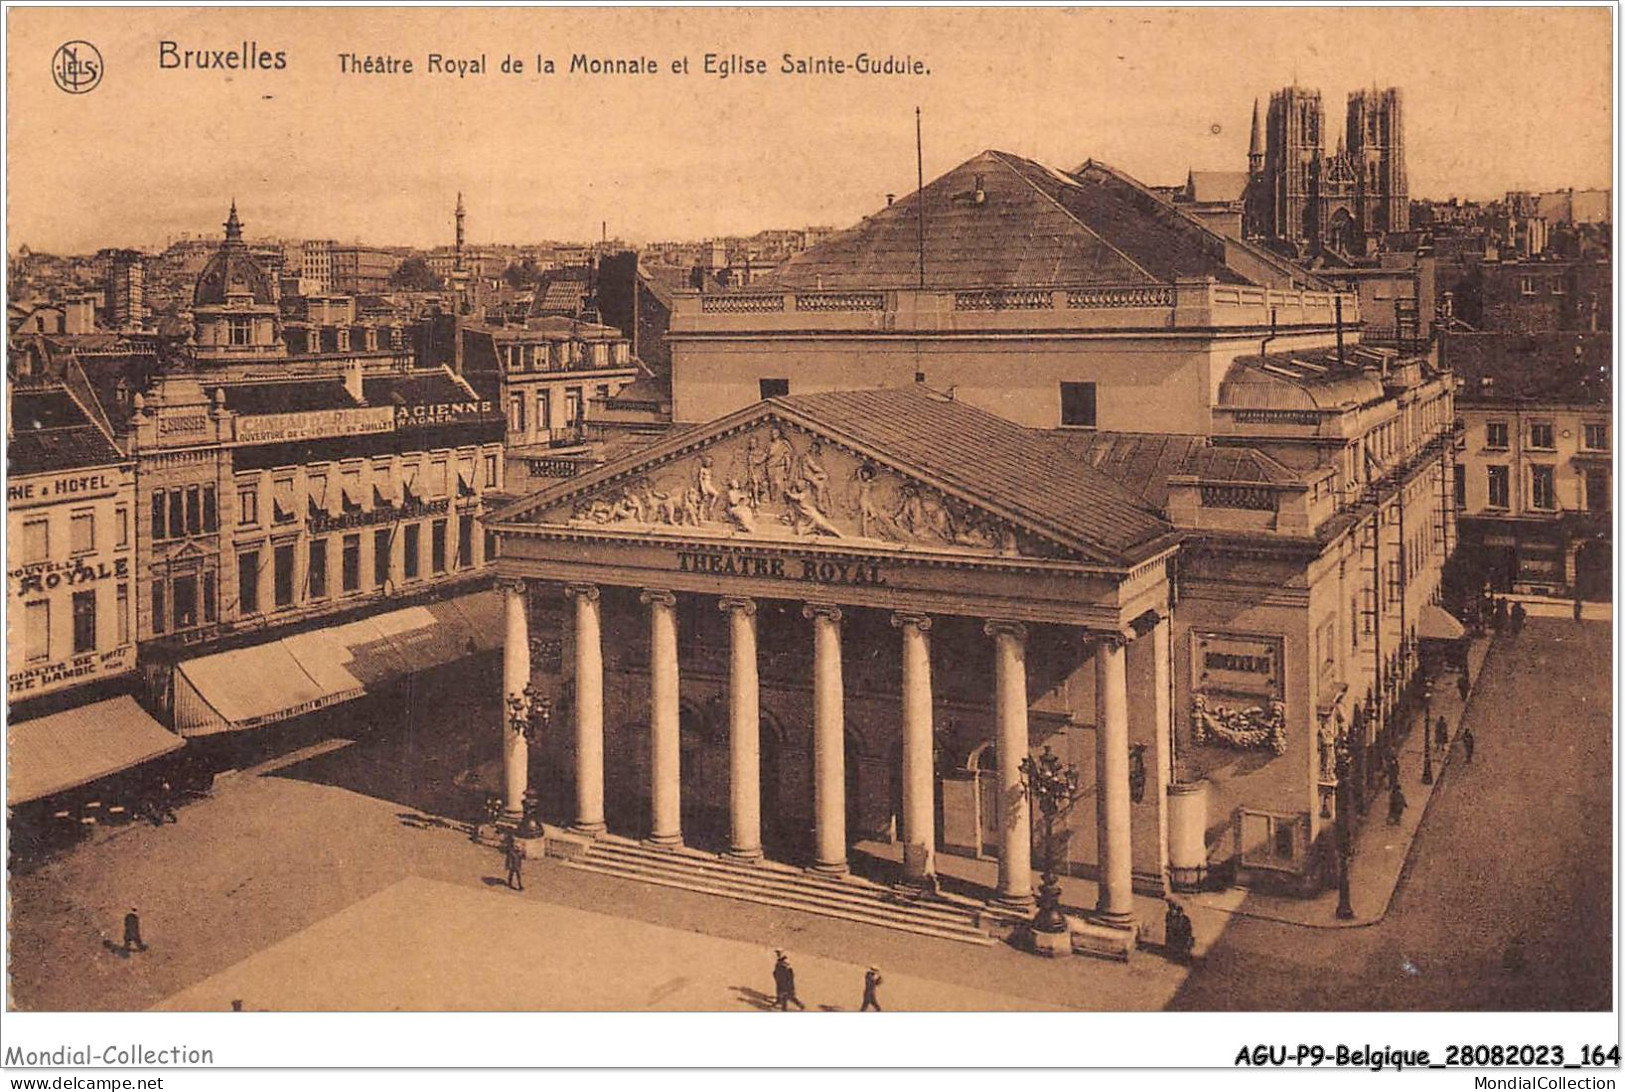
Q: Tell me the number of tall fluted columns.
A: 8